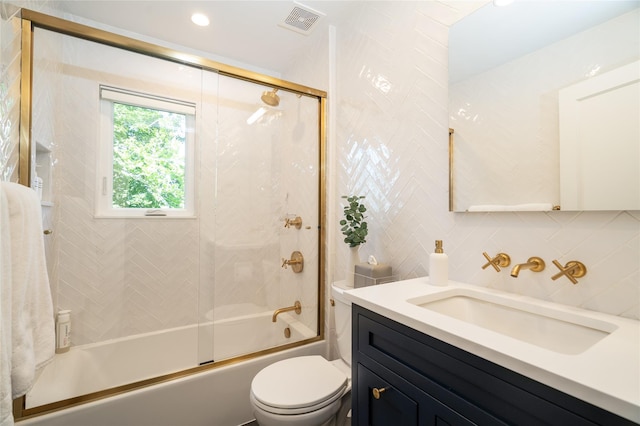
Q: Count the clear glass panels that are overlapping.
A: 2